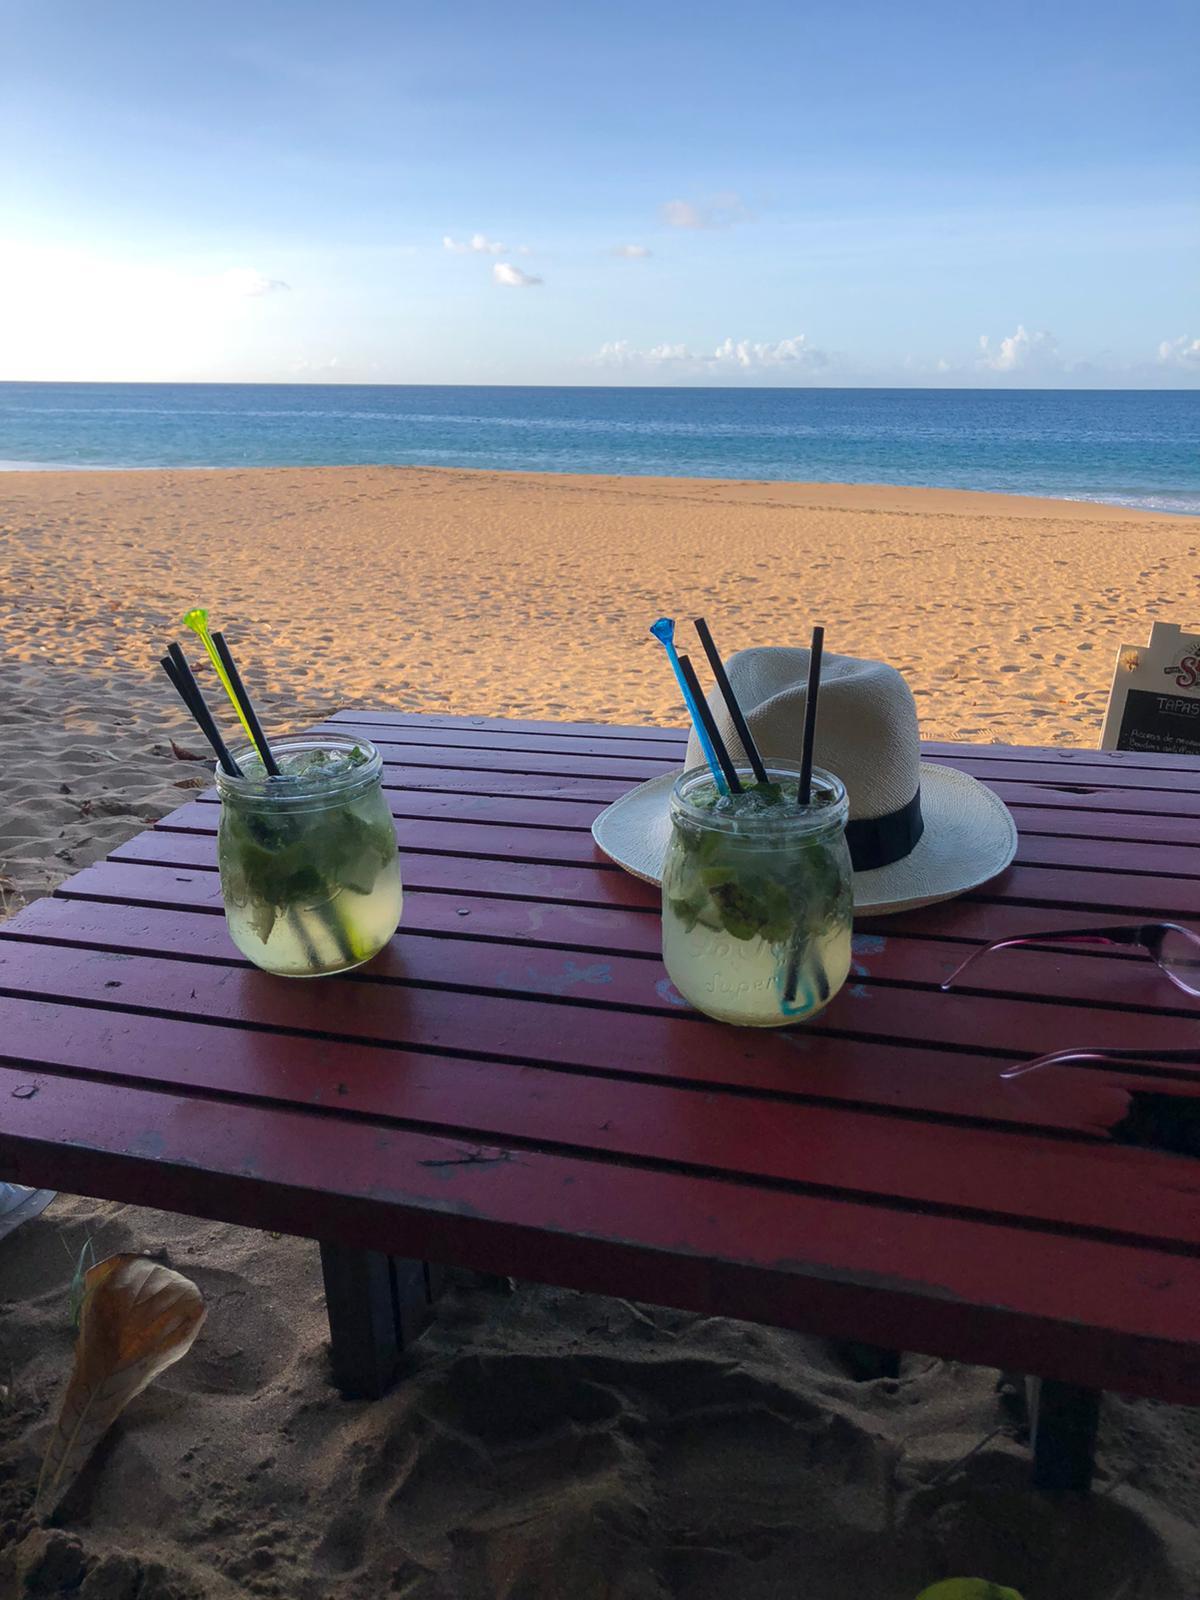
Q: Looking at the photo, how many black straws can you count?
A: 6